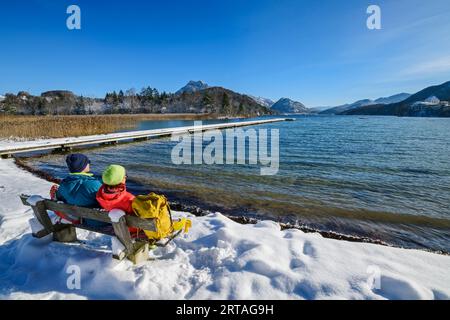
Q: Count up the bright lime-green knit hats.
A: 1